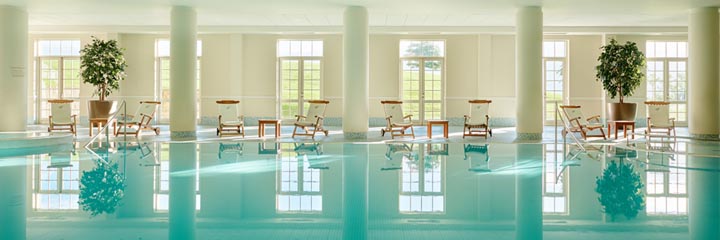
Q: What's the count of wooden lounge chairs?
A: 8